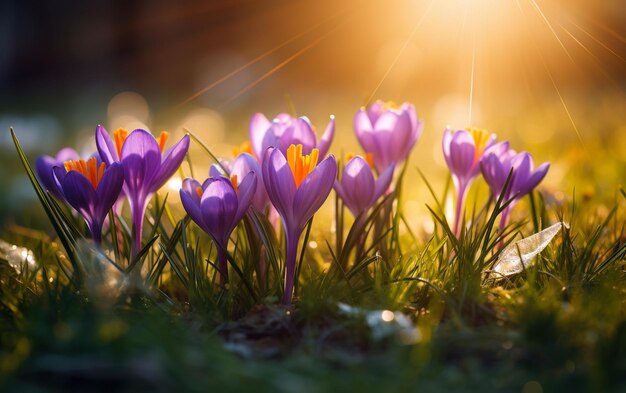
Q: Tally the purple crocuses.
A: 11